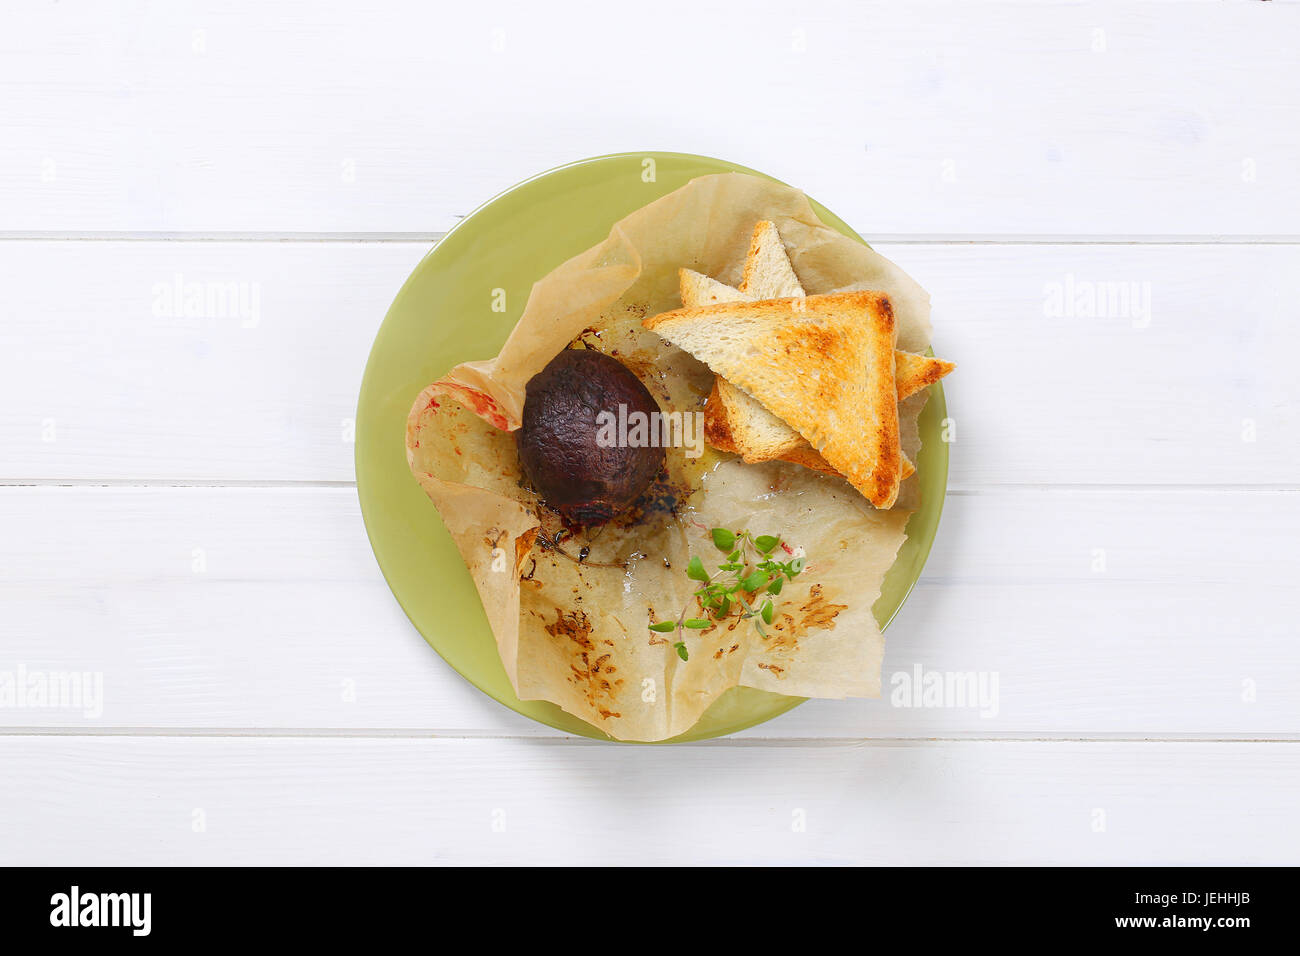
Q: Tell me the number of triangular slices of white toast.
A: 3